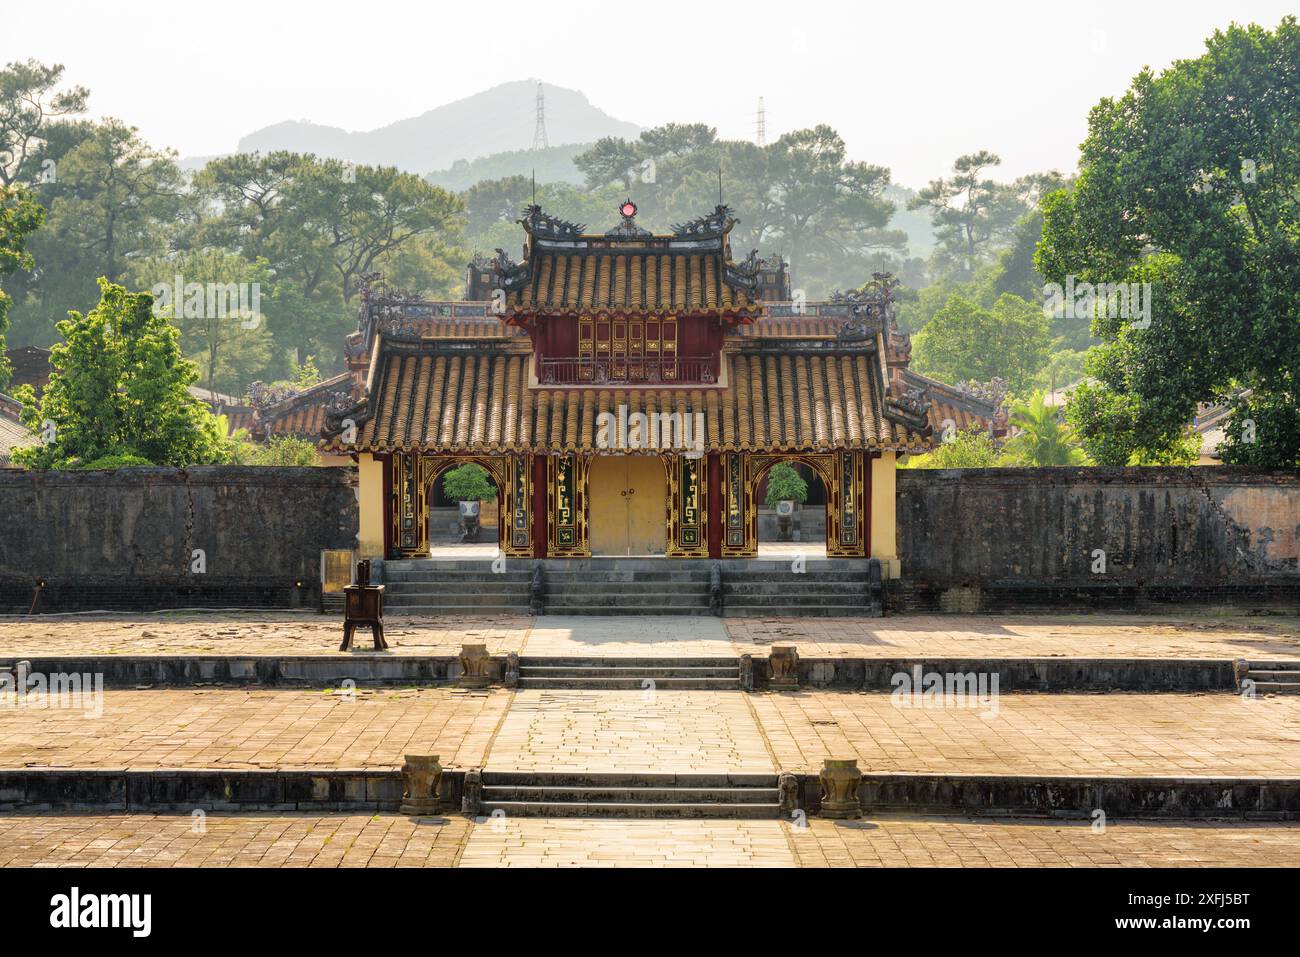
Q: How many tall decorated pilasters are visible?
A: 6